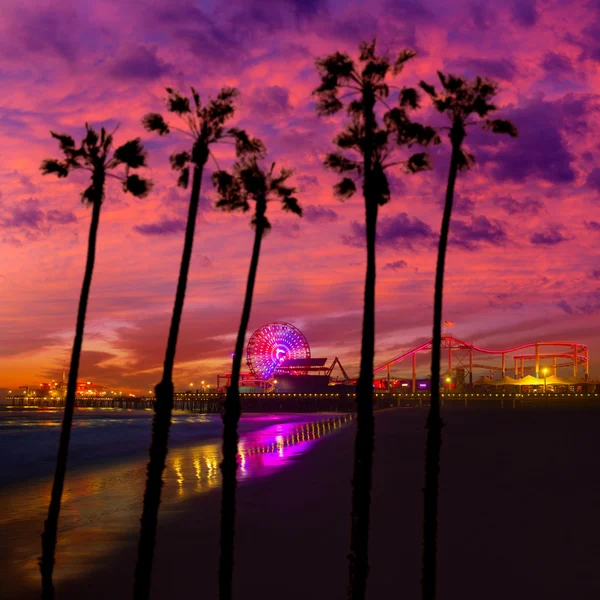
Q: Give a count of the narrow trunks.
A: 5